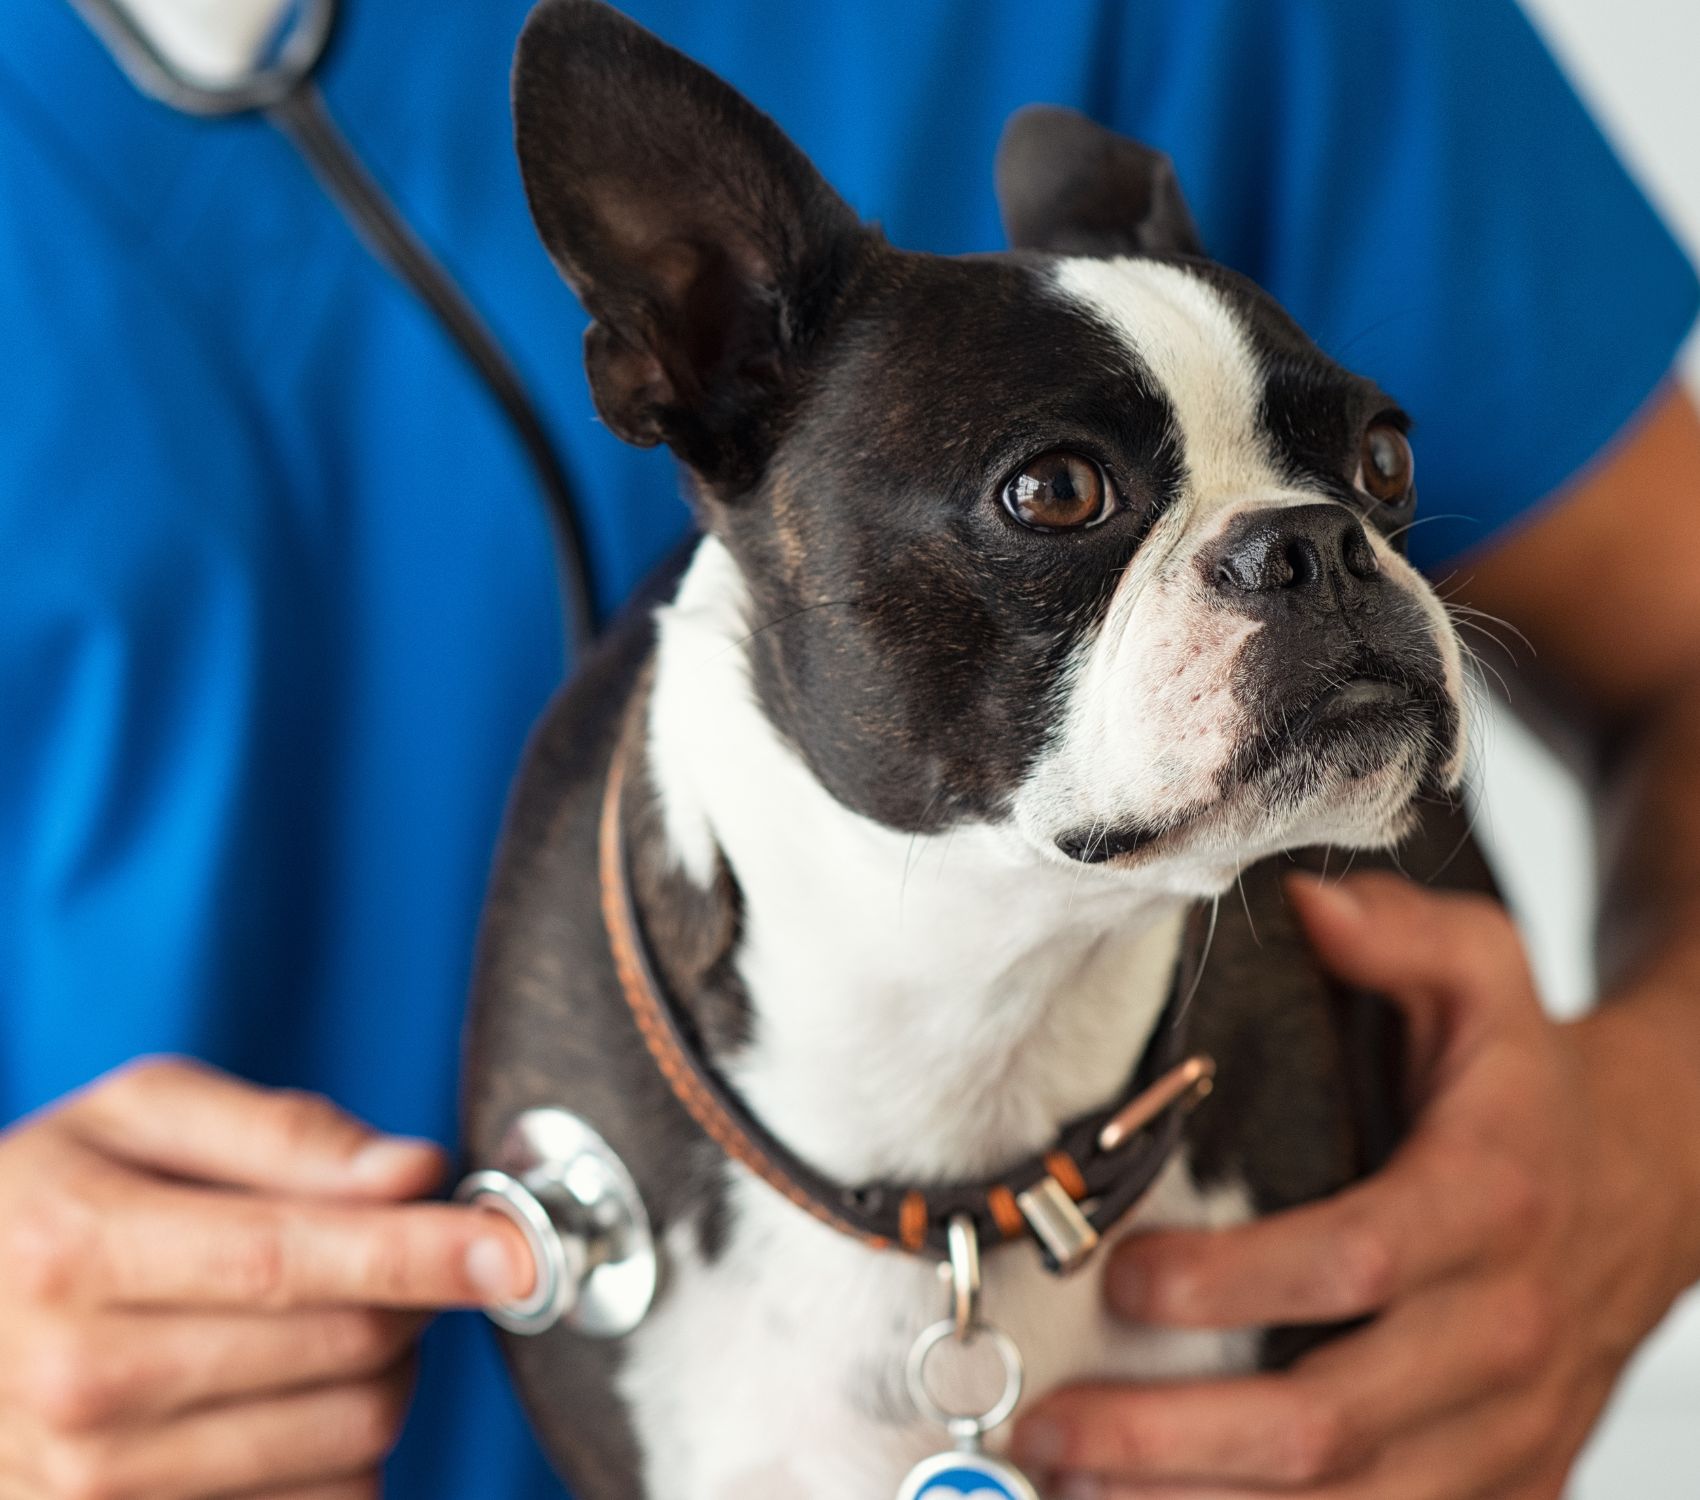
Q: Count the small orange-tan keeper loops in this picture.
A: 3